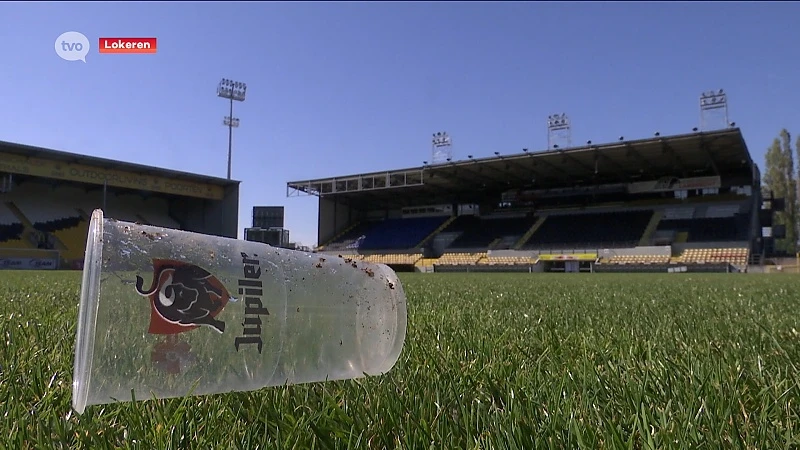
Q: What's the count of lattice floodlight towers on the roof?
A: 3